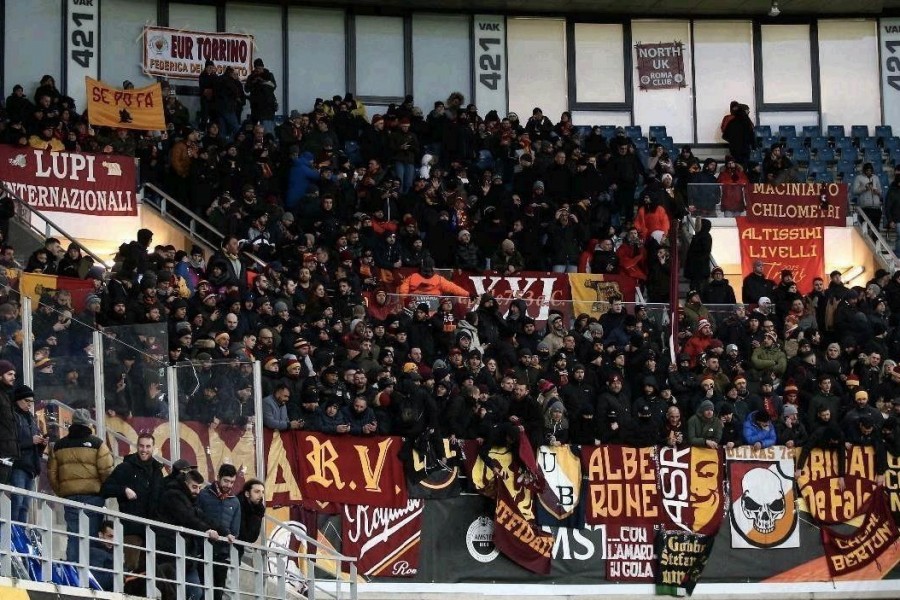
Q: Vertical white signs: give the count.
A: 3